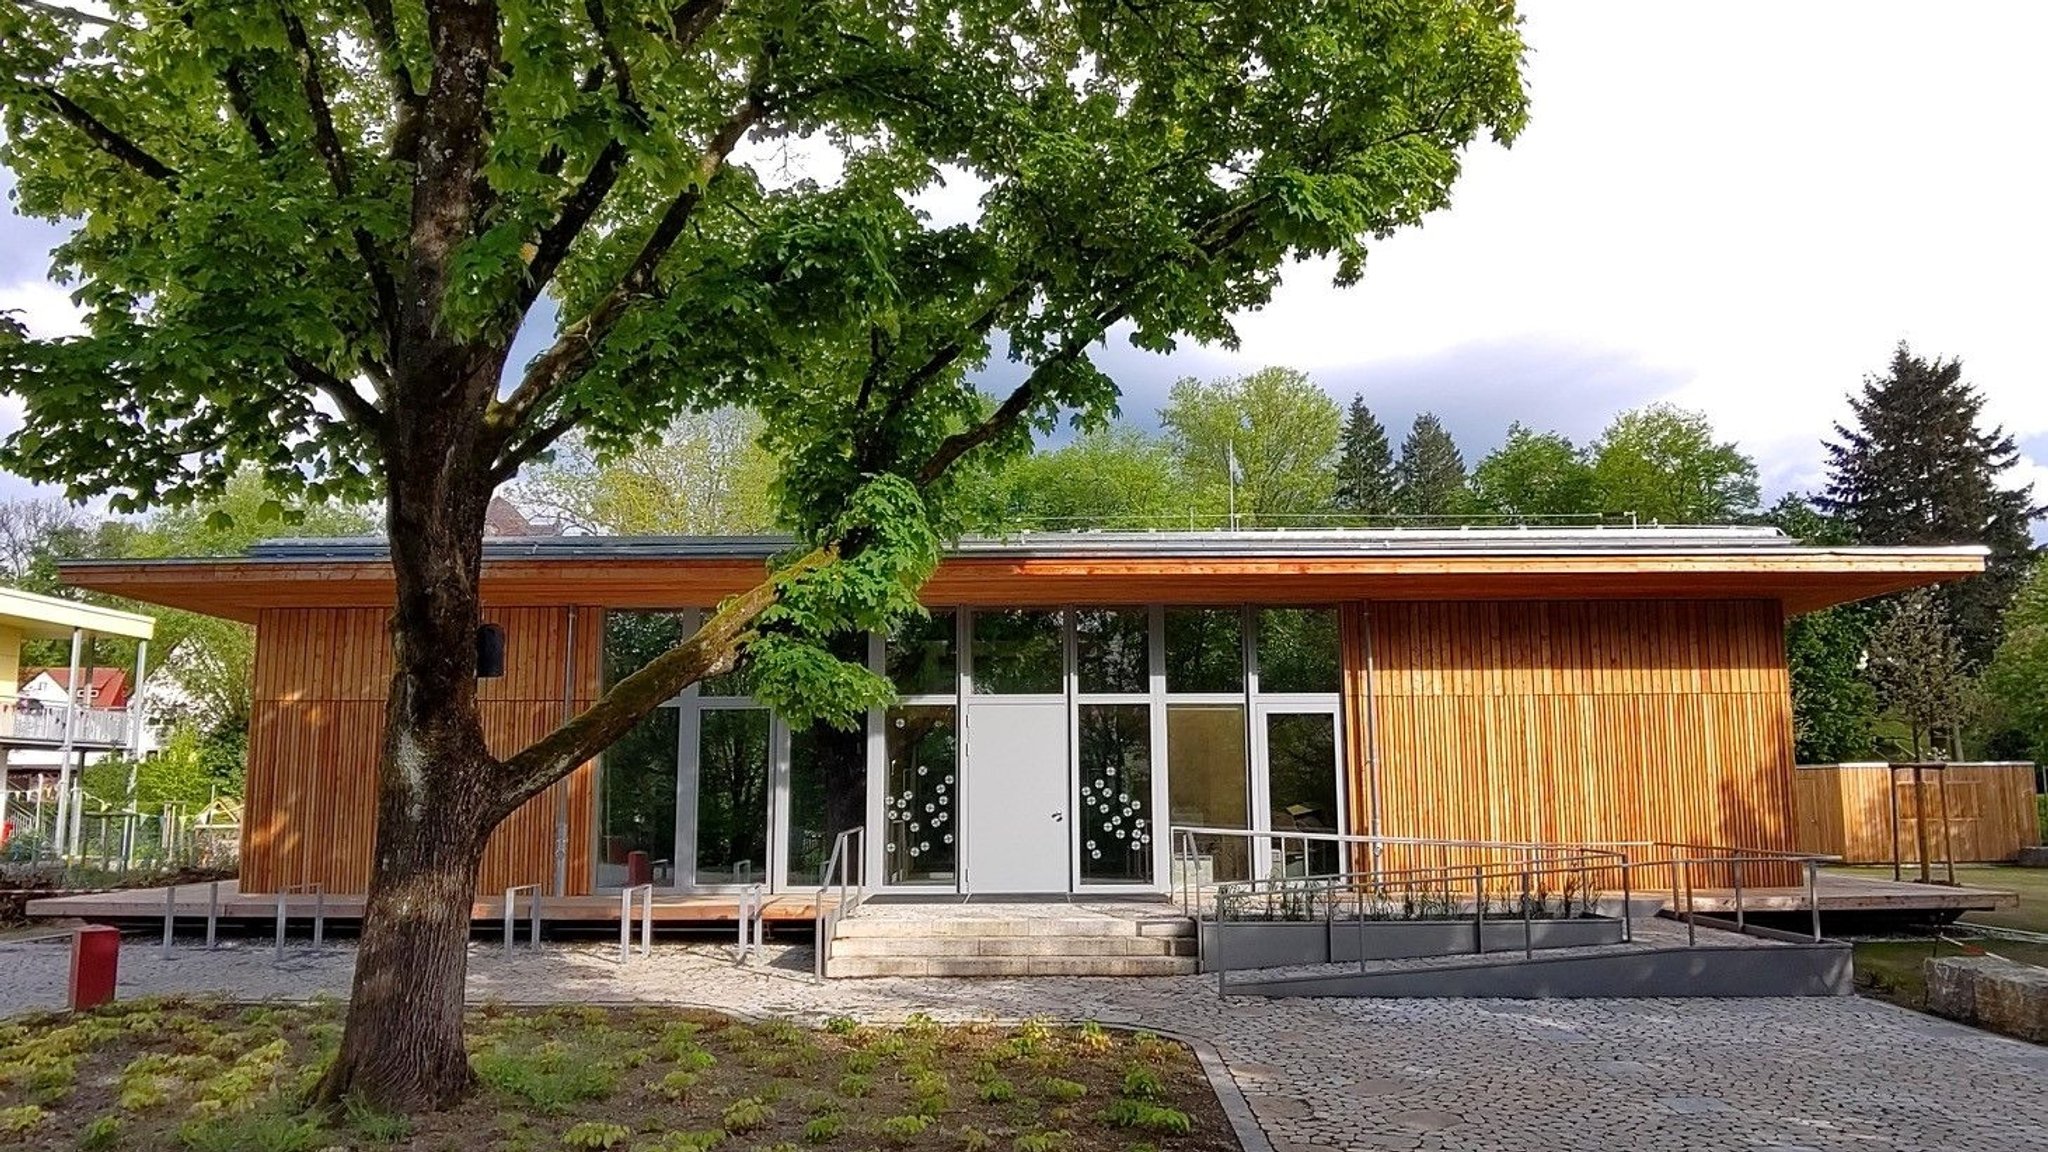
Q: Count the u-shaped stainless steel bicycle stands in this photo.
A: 5